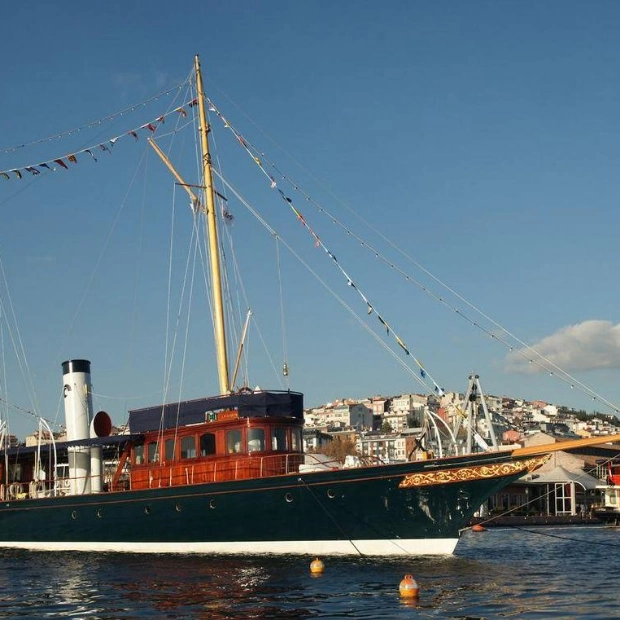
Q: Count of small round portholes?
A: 7